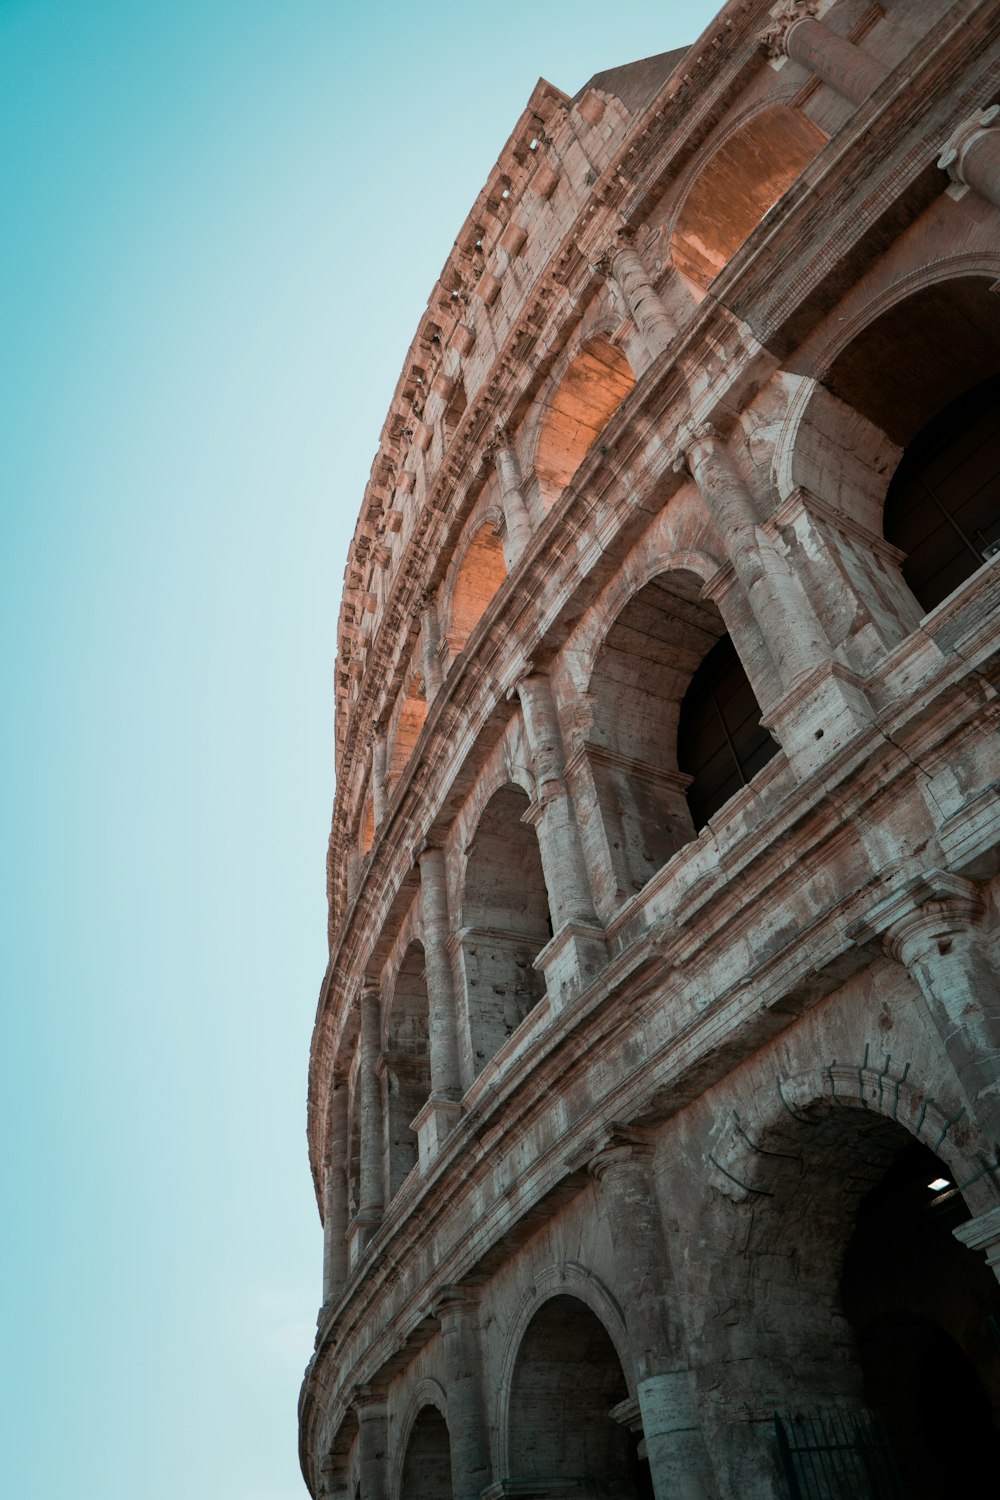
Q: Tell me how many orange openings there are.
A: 5